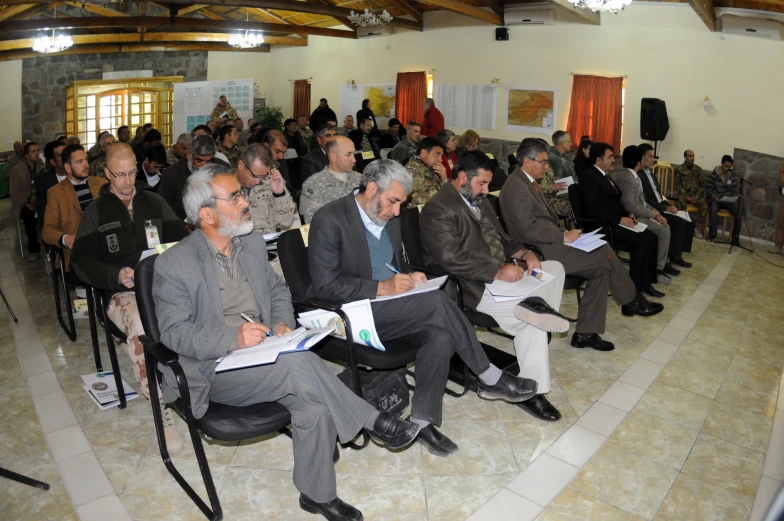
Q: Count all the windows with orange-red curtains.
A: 3